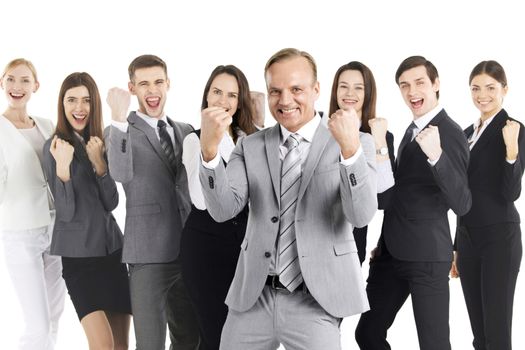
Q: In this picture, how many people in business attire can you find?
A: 8